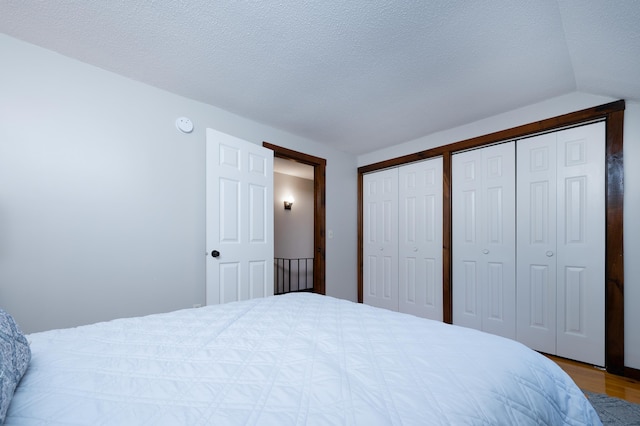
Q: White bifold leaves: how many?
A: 8